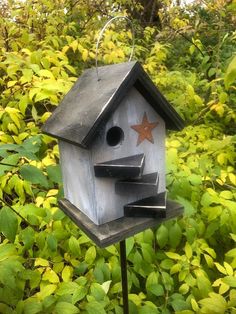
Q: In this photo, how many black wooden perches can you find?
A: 3